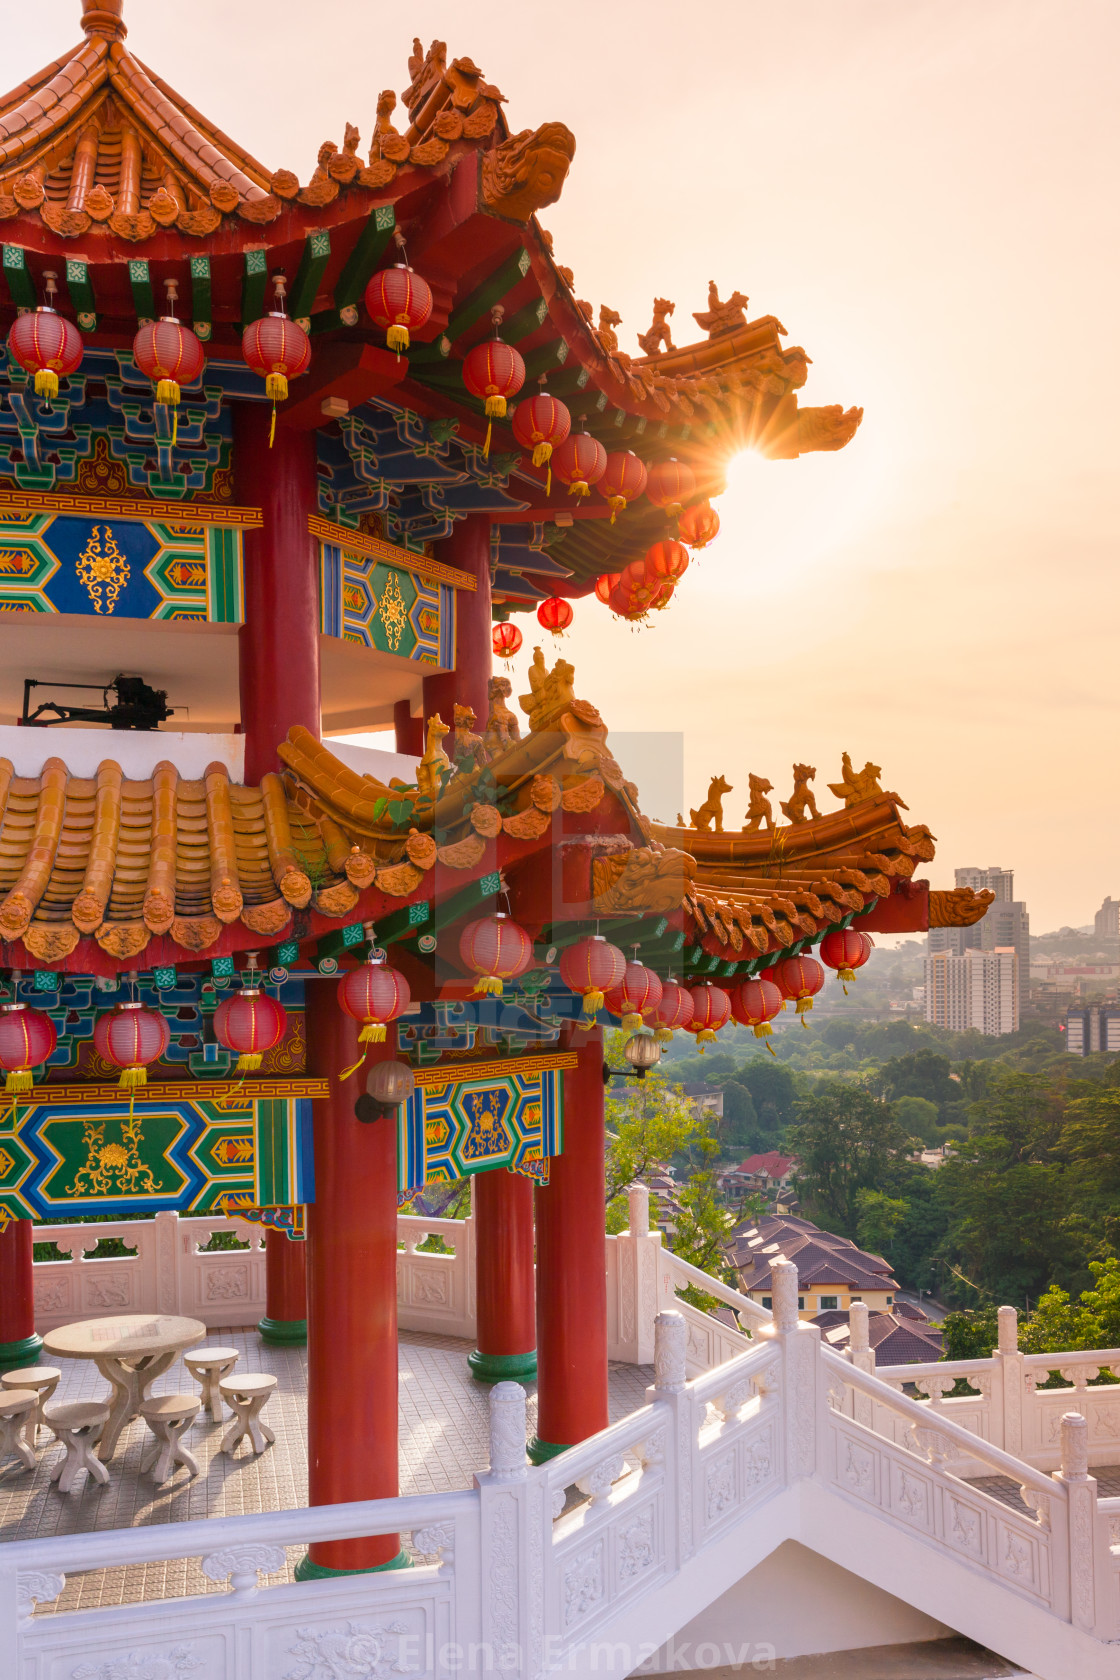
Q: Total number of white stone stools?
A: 6